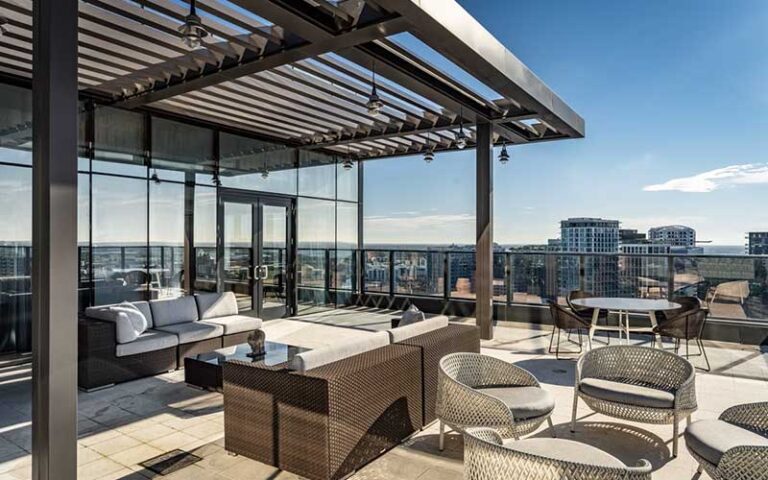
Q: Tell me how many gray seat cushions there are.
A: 4